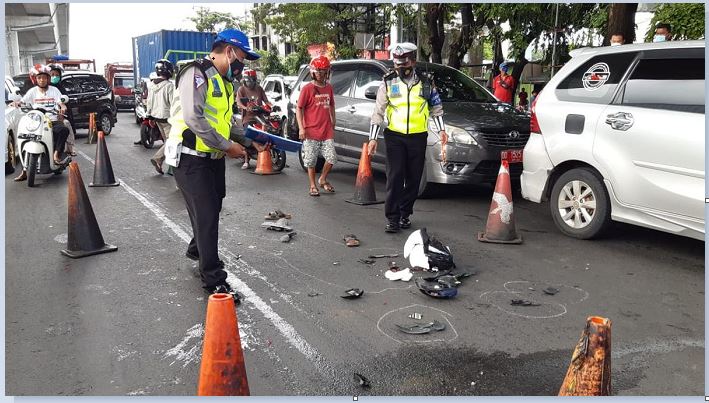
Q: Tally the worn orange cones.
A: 8